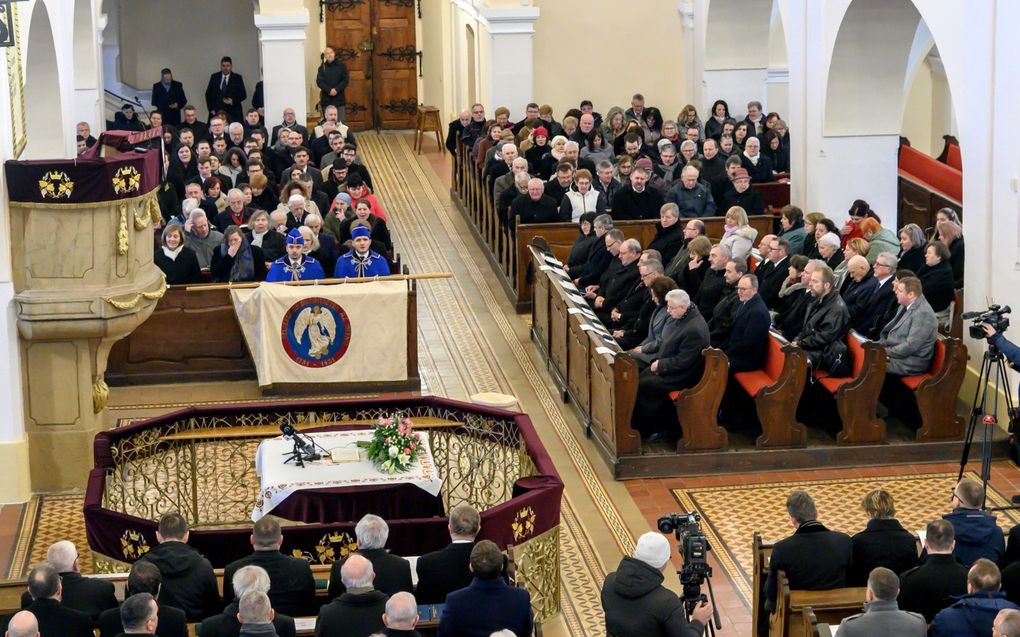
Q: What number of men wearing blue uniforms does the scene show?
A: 2